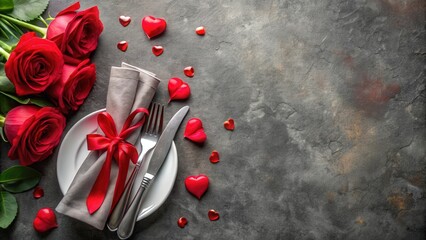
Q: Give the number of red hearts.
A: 15